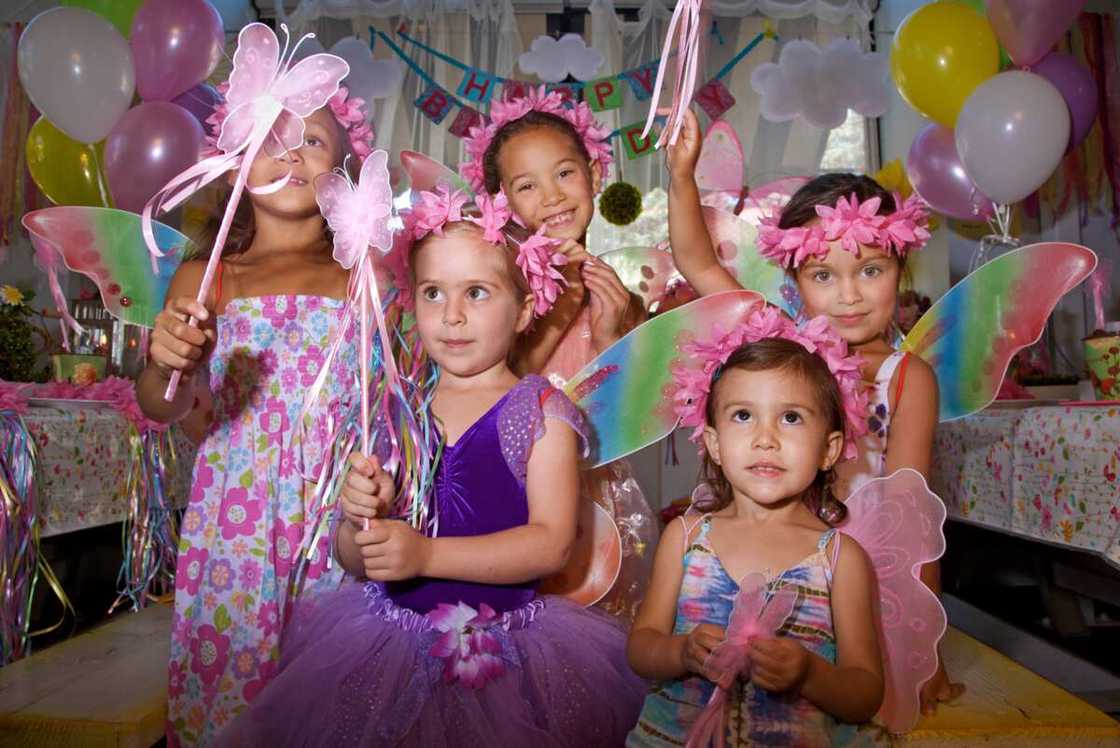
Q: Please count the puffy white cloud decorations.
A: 3